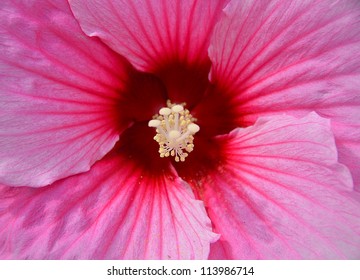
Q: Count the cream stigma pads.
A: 5